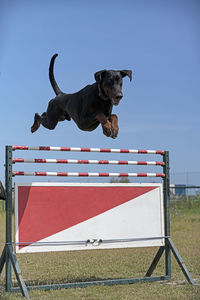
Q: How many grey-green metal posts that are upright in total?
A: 2